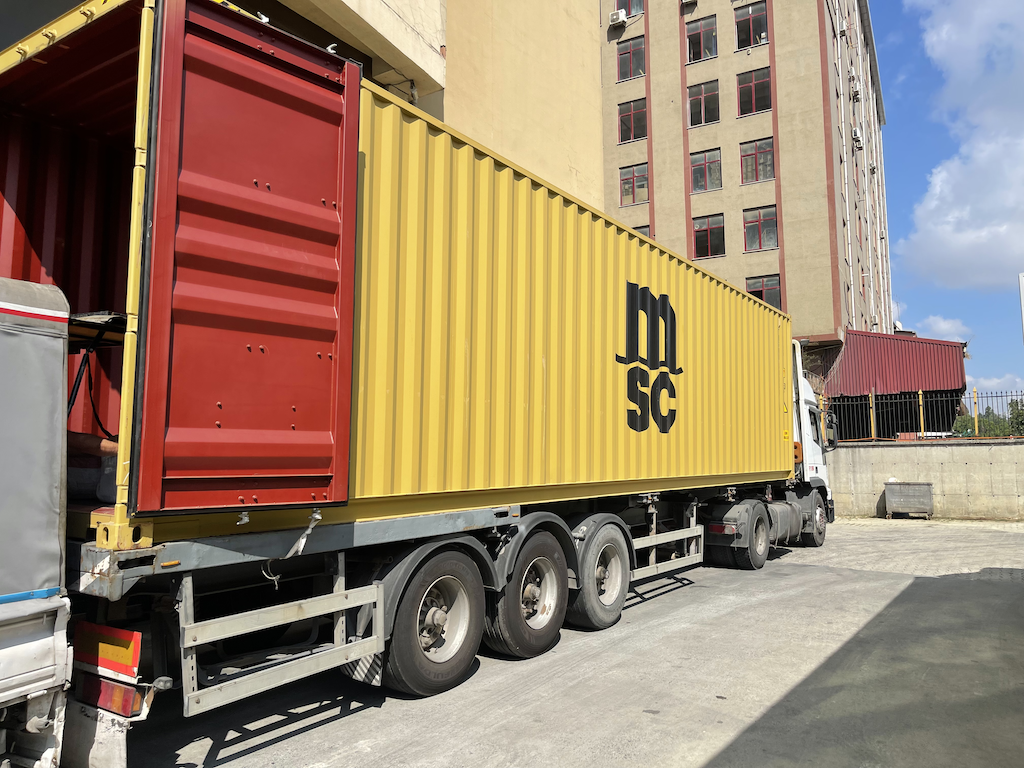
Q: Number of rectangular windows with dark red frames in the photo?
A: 14